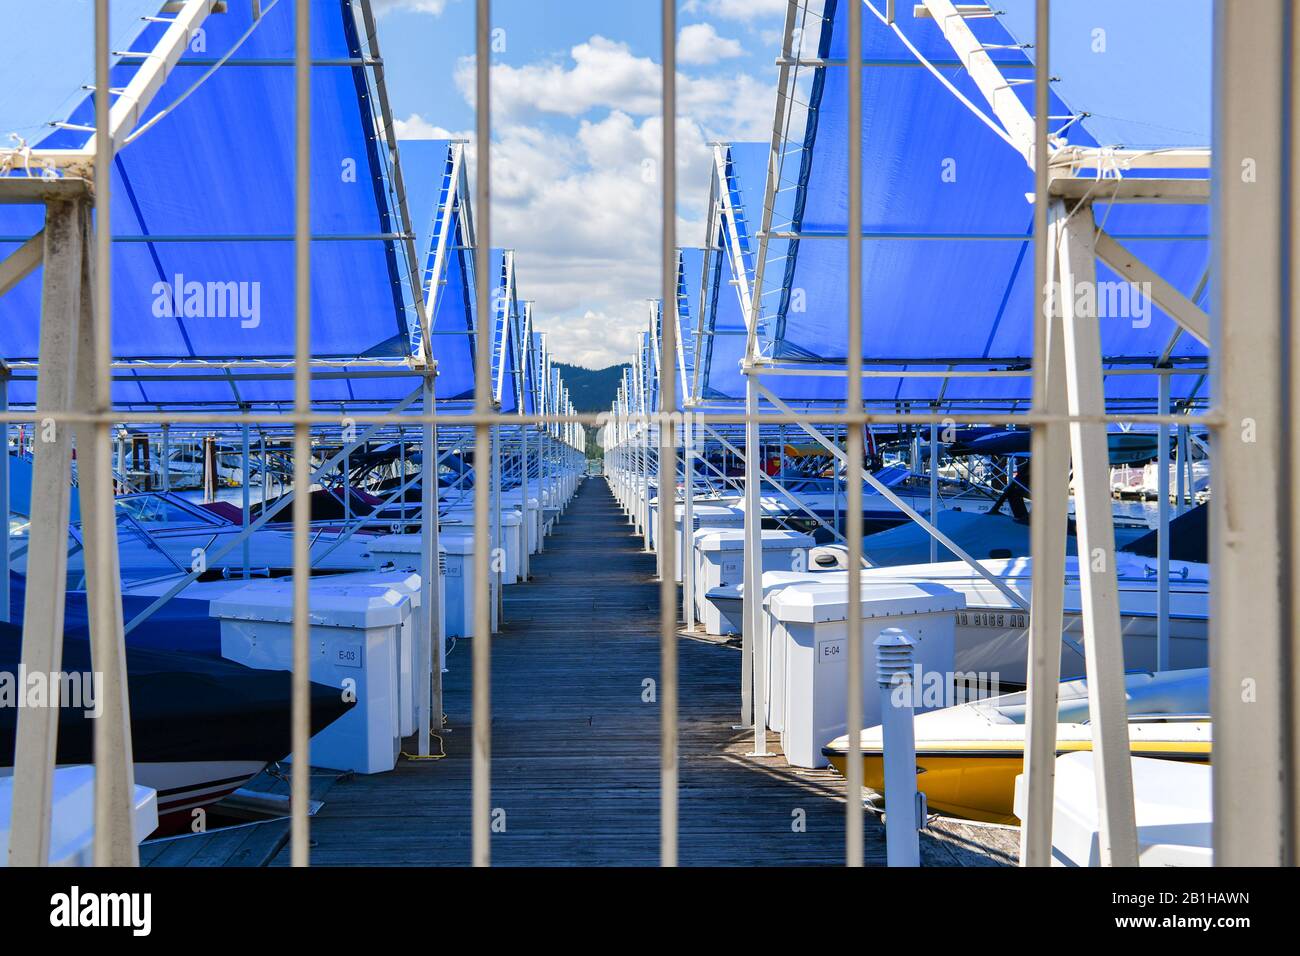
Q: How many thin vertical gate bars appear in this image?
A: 6